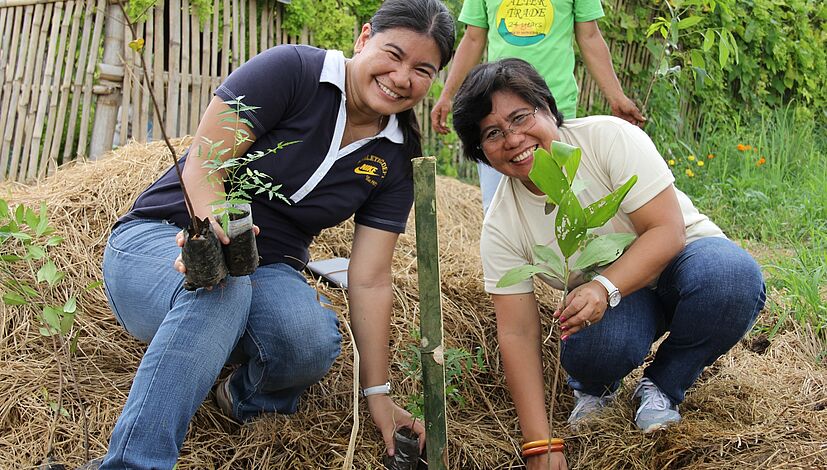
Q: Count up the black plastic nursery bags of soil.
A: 3